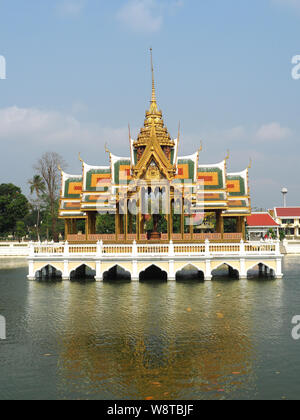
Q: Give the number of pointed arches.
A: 7